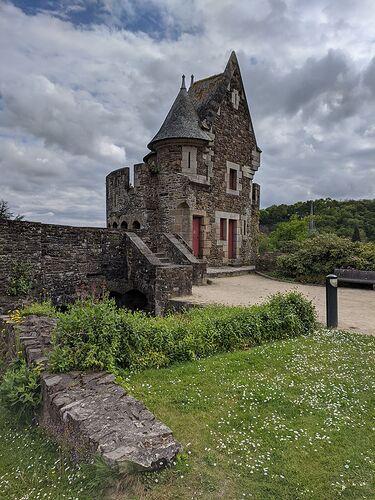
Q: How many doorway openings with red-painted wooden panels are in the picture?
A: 2